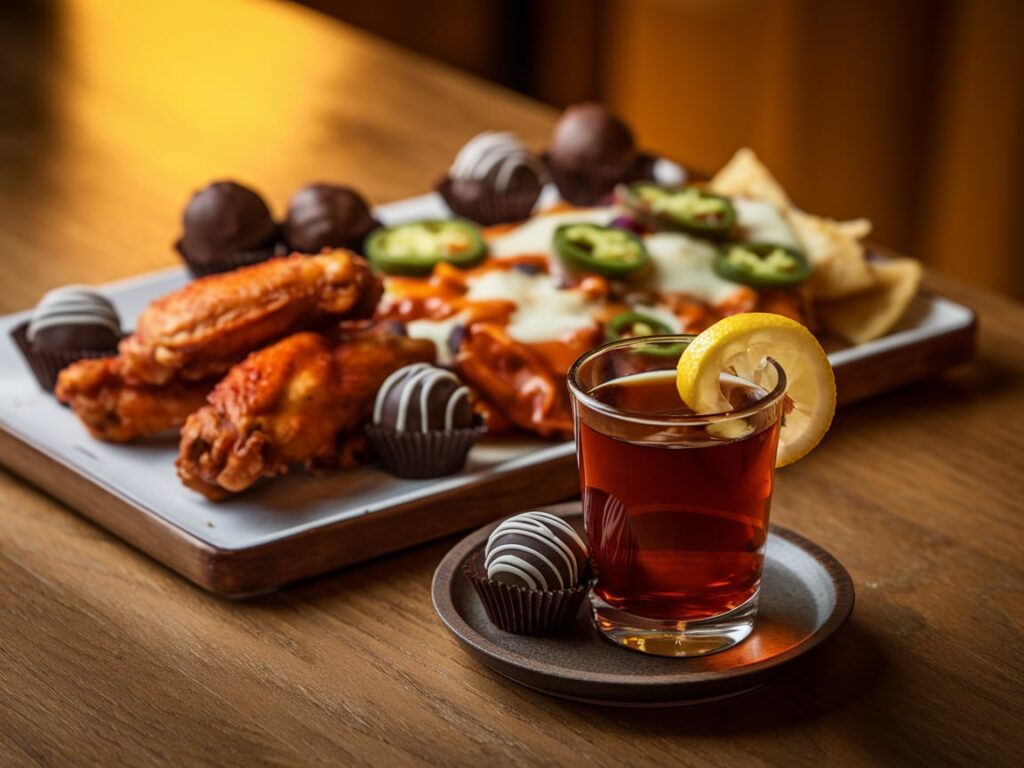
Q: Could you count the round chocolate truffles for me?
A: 7